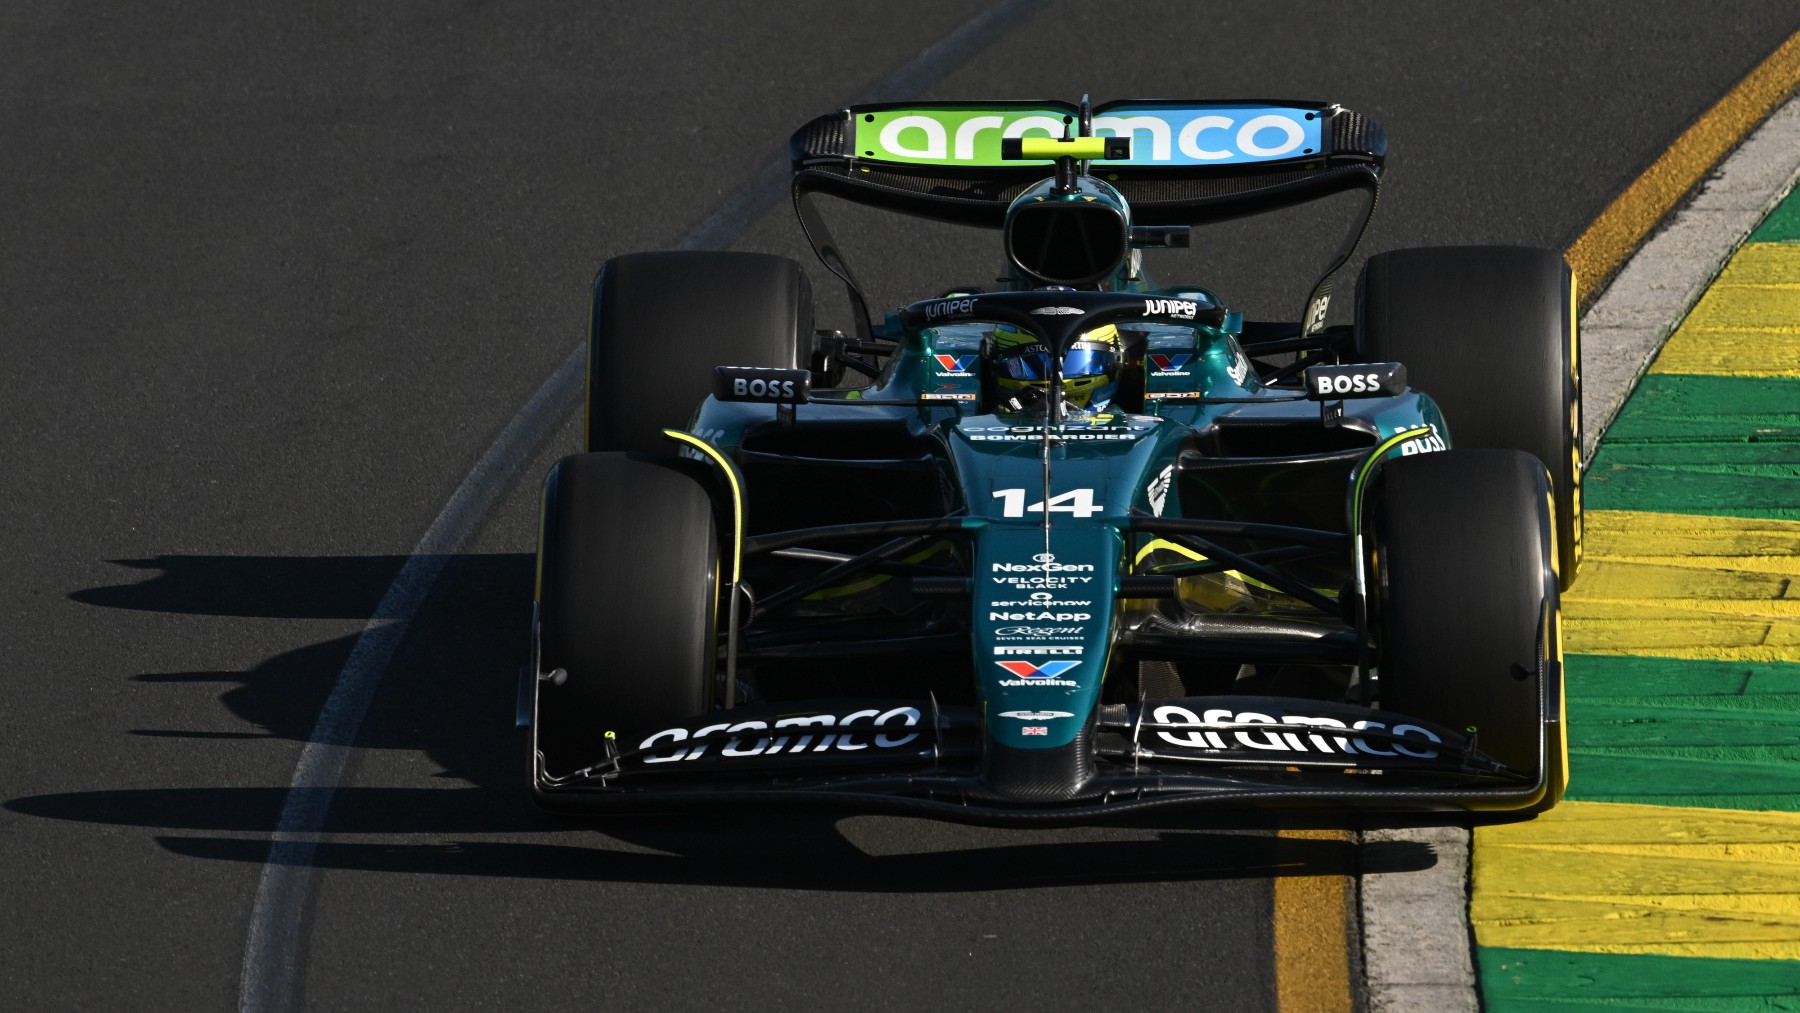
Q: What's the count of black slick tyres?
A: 4